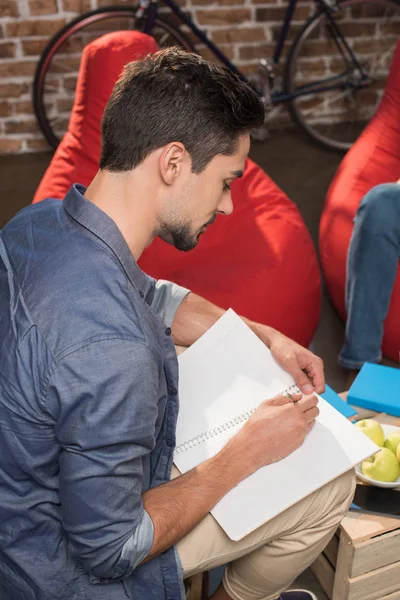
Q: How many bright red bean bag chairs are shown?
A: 2